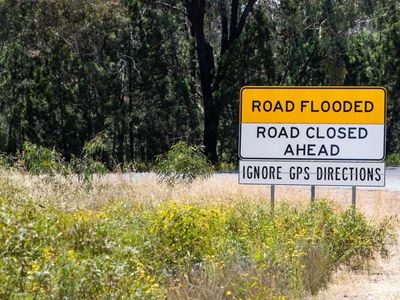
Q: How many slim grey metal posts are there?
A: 3